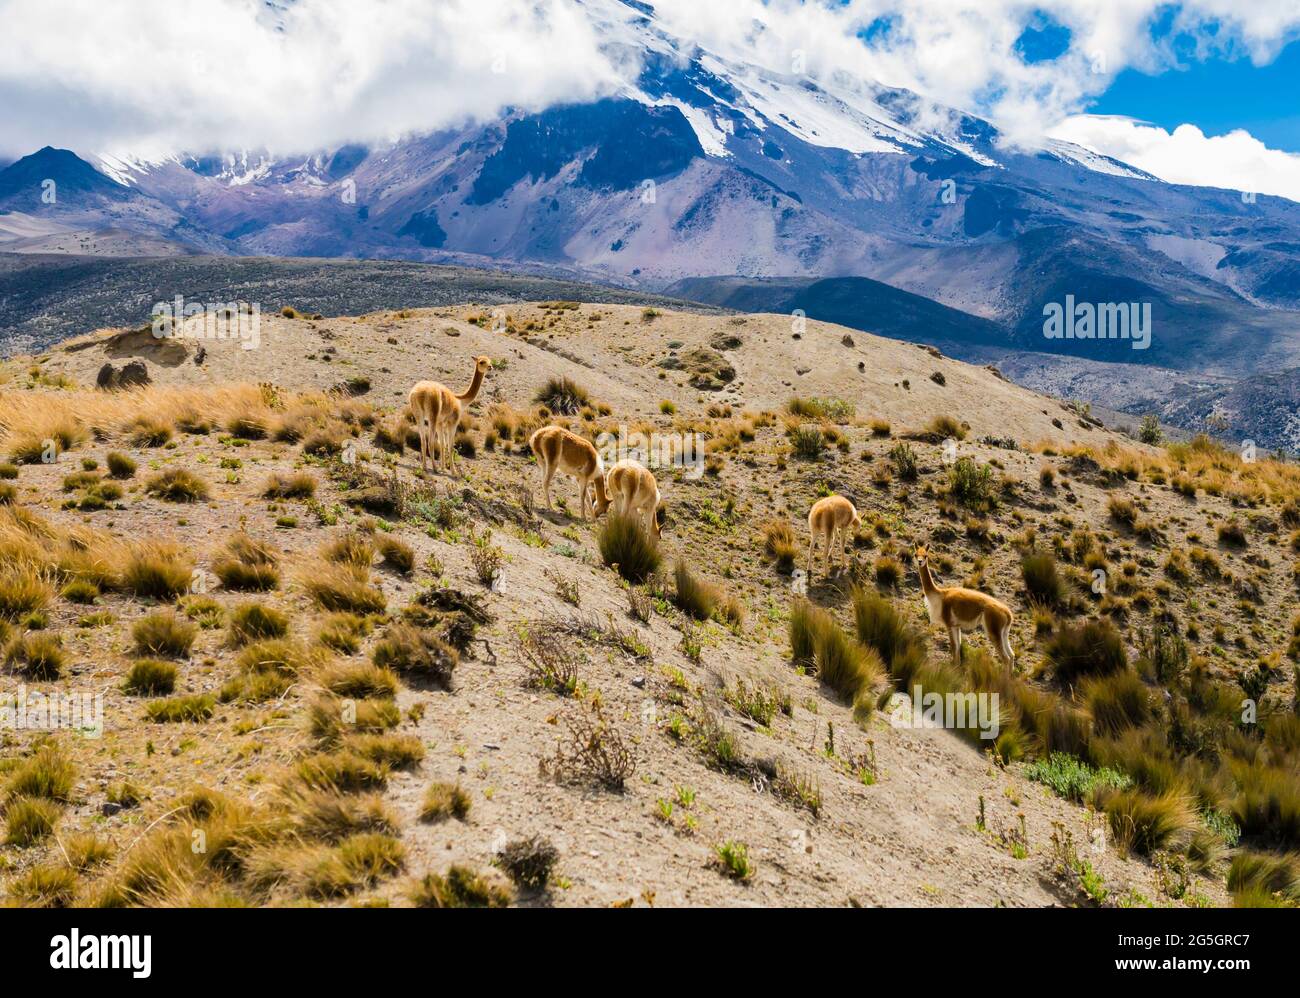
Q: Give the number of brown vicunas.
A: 5